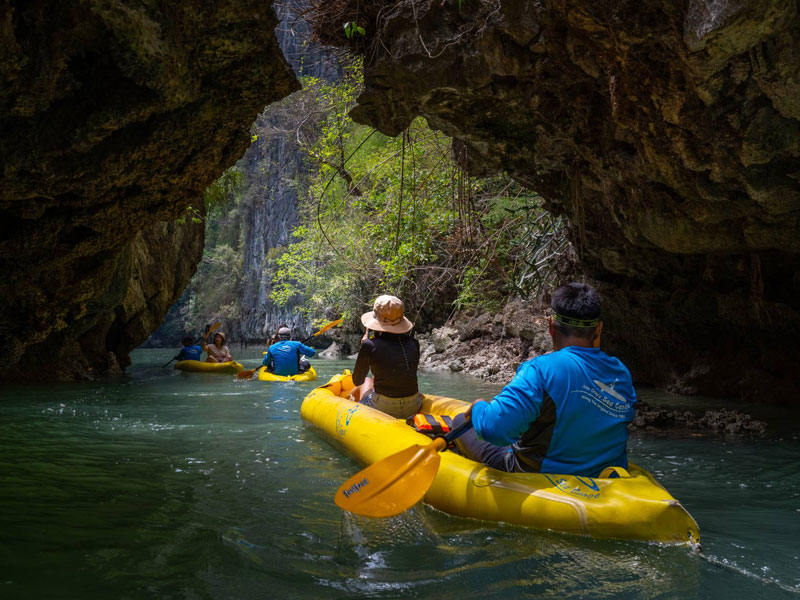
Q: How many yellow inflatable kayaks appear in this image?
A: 3